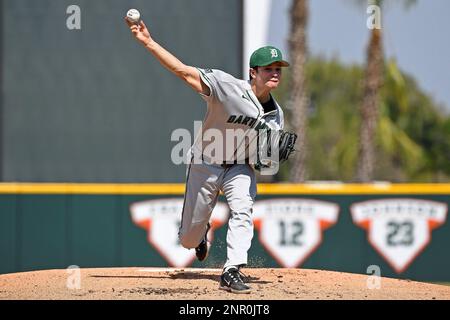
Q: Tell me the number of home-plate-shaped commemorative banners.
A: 3